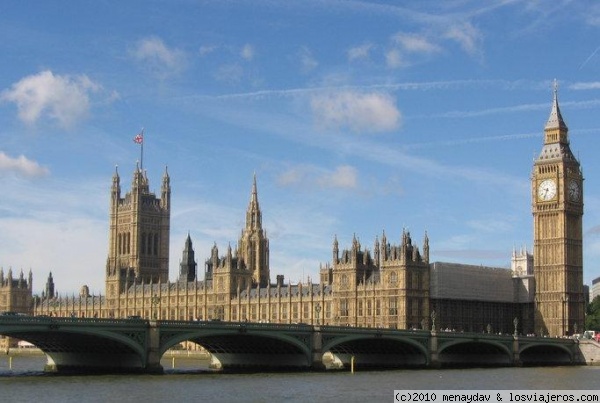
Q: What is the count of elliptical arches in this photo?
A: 5